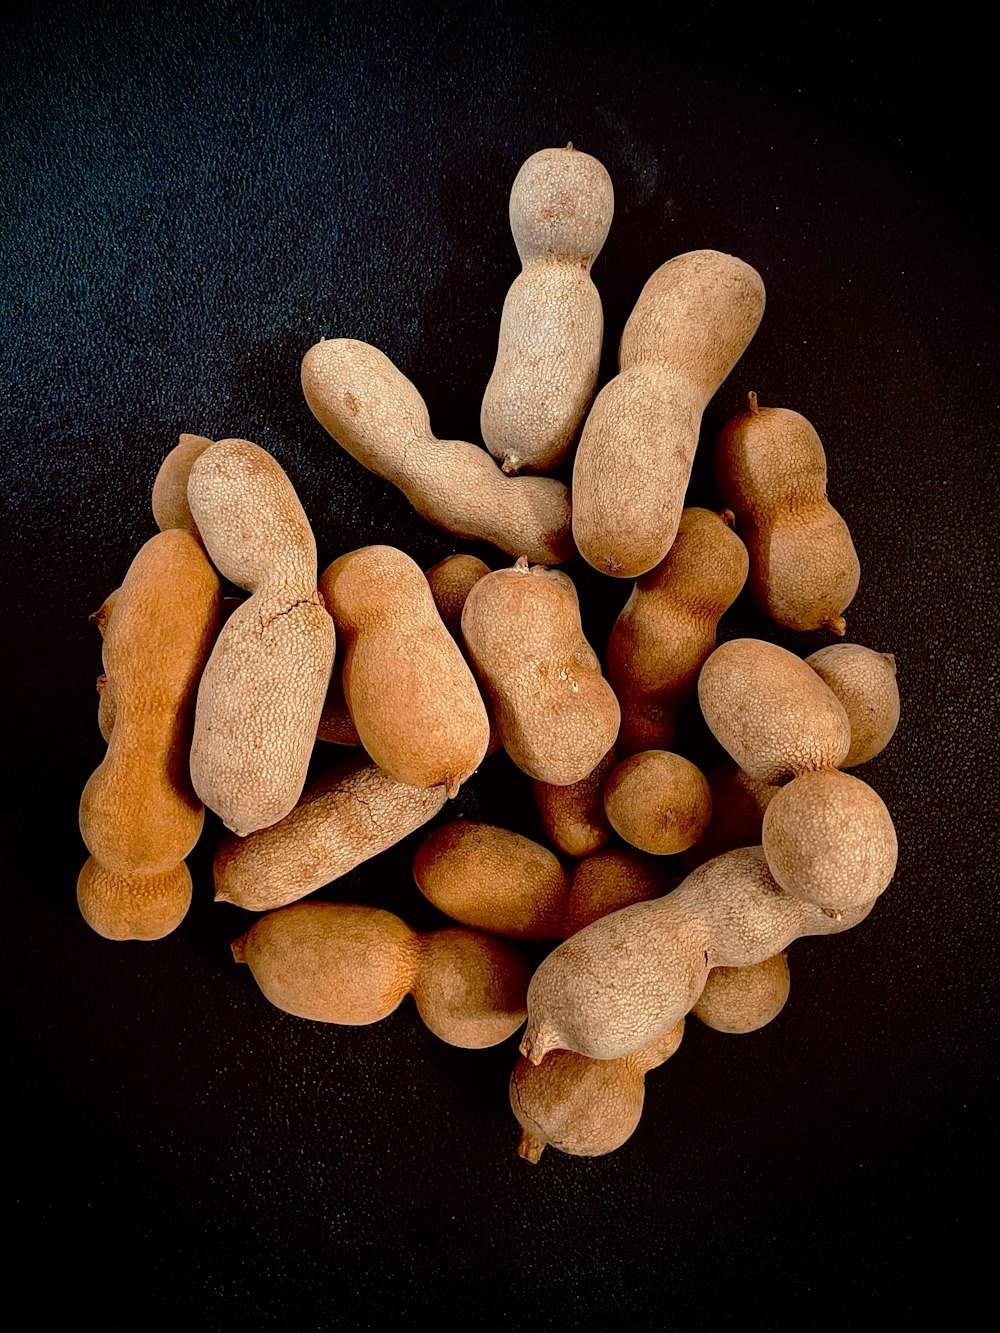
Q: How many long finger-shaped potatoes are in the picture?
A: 0